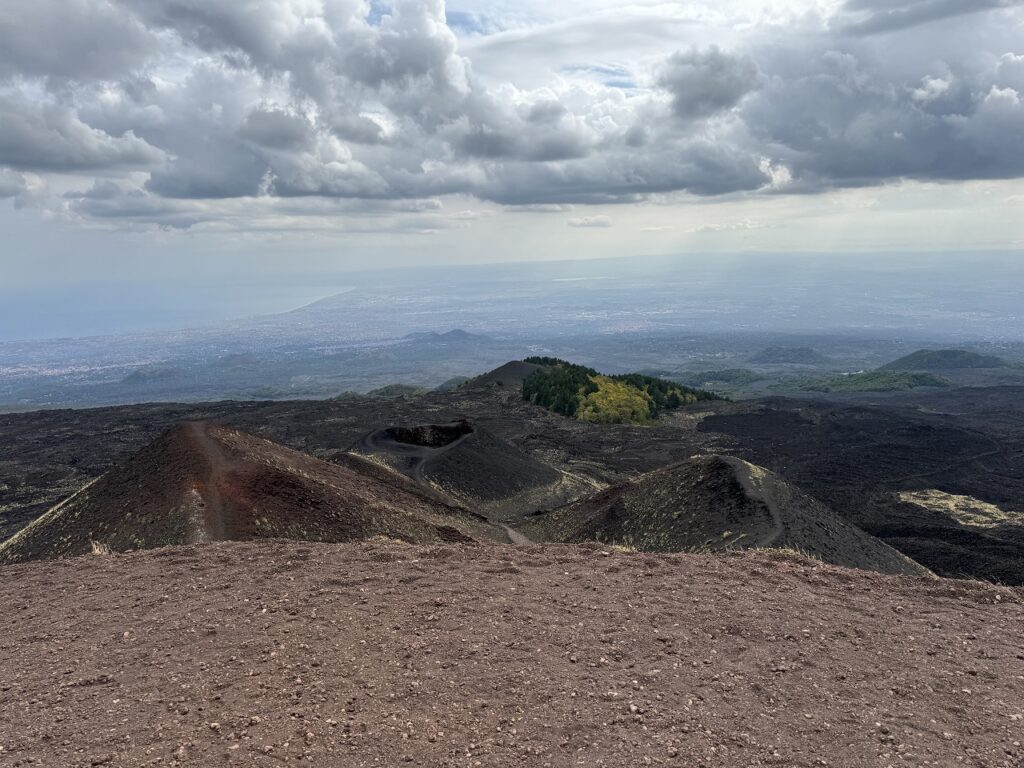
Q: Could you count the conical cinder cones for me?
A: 3